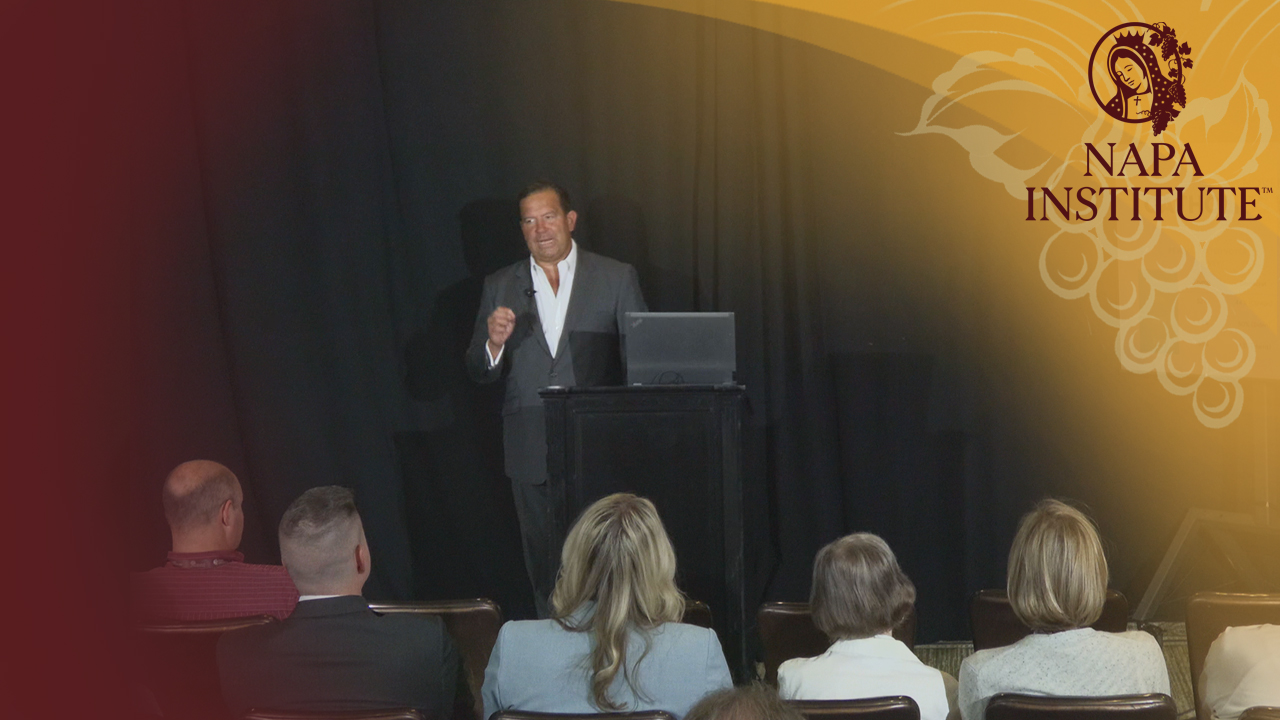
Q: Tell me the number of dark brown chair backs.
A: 11